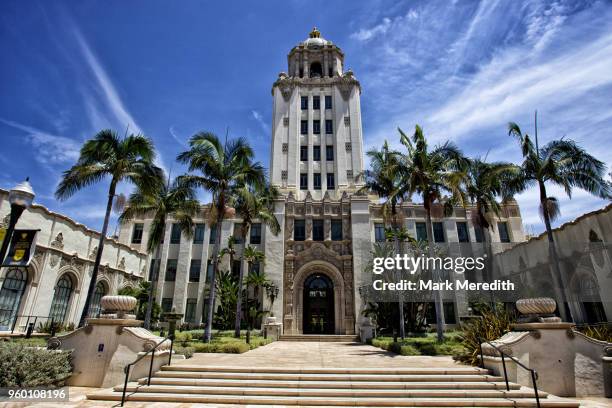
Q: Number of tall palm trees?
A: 8